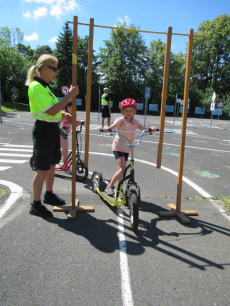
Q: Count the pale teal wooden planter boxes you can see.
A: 0